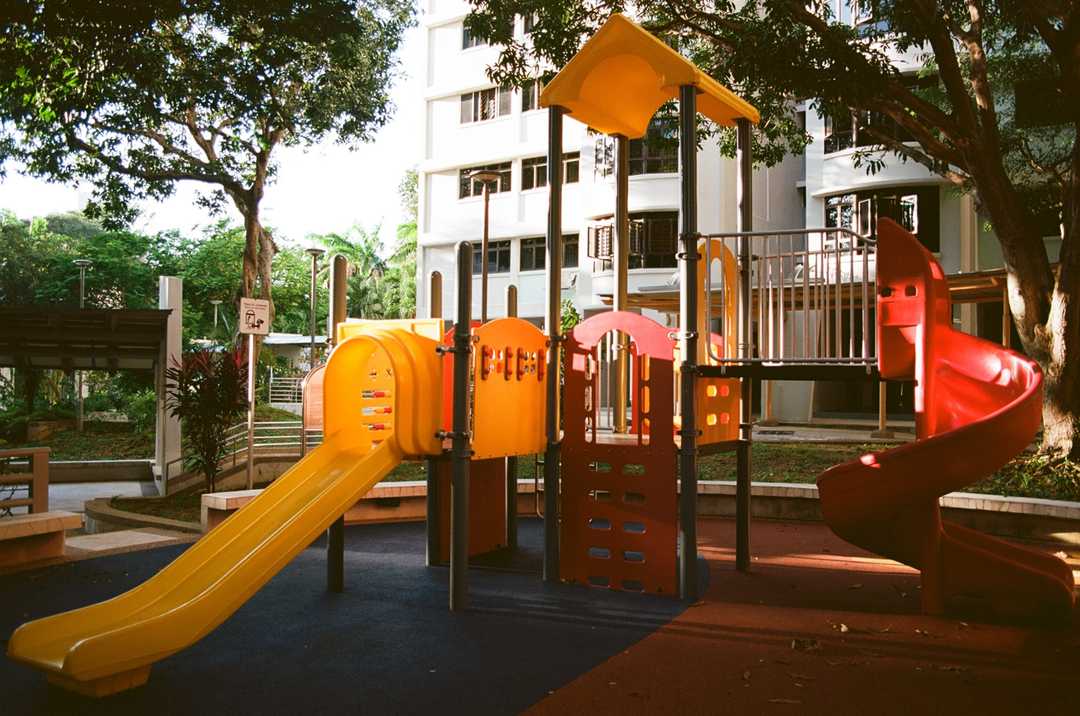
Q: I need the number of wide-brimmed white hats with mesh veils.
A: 0